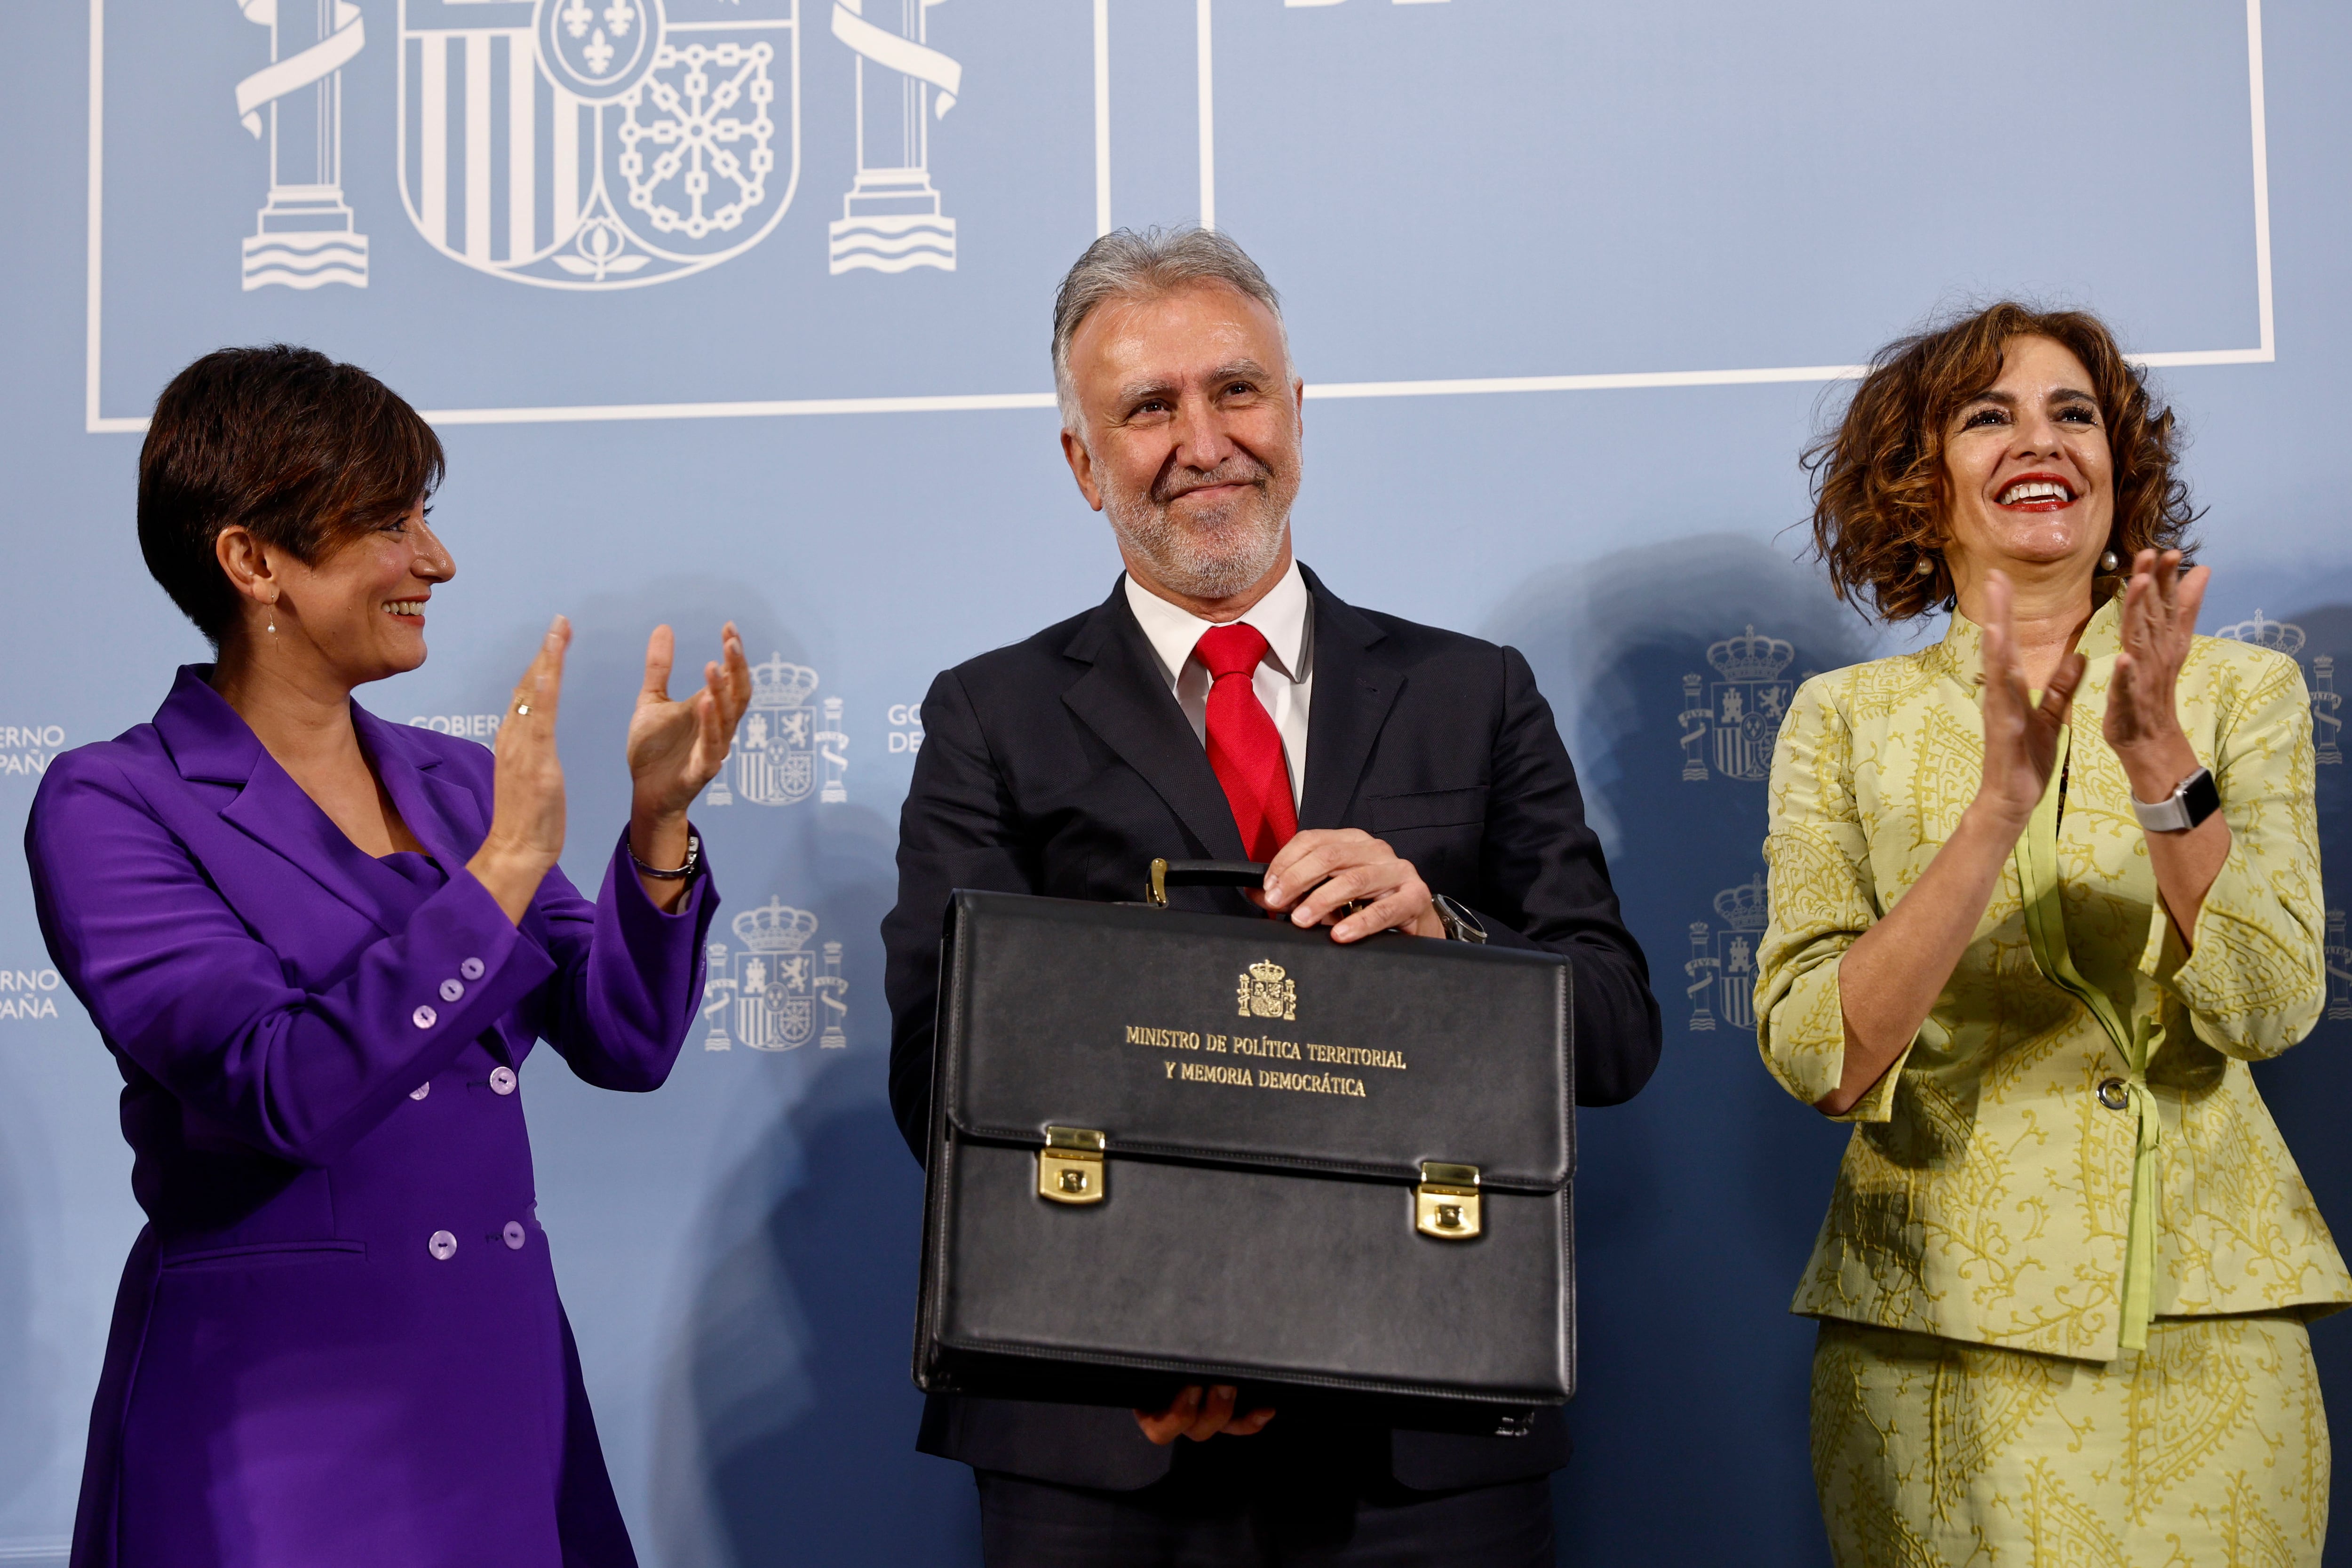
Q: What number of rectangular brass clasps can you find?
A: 2